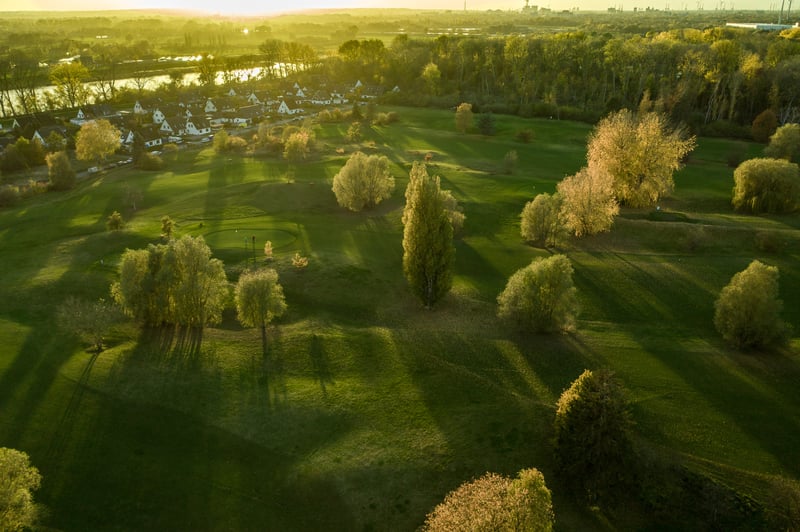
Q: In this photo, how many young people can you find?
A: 0